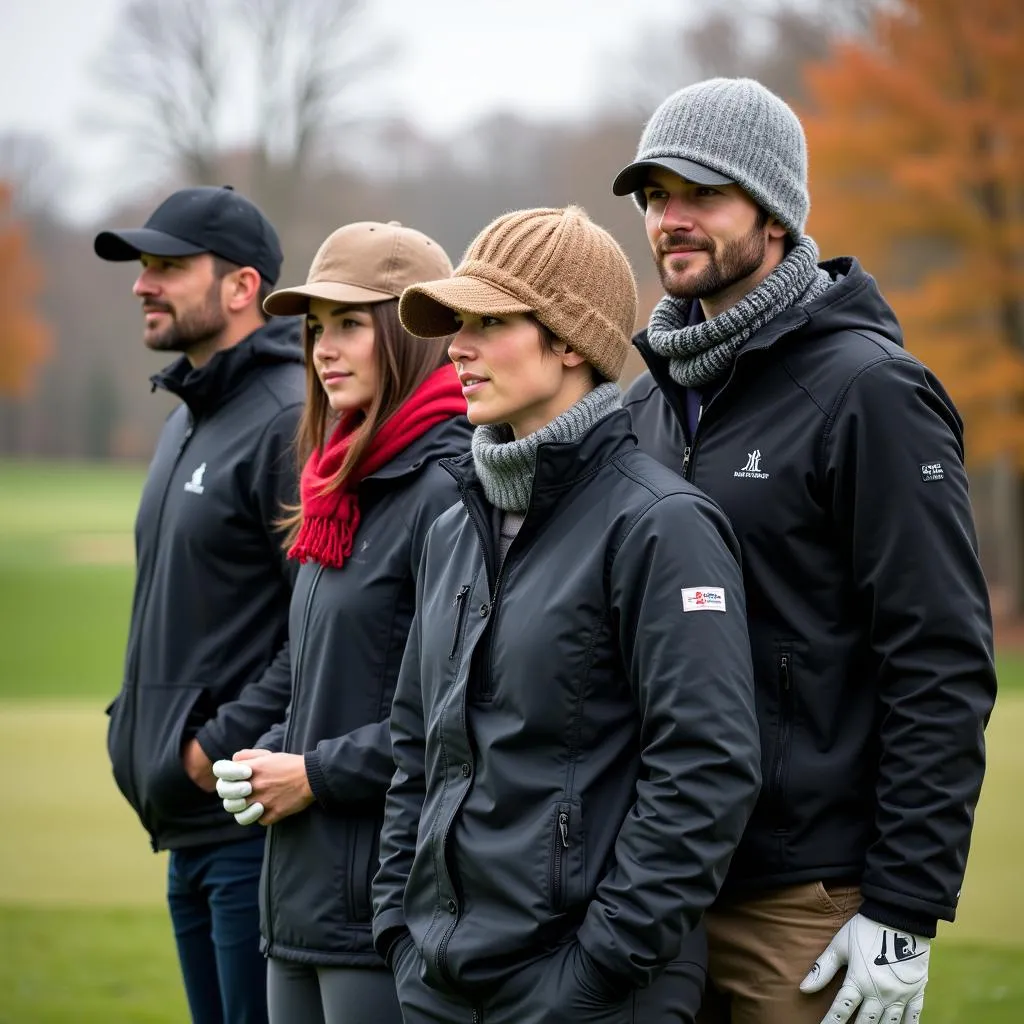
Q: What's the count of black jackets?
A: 4